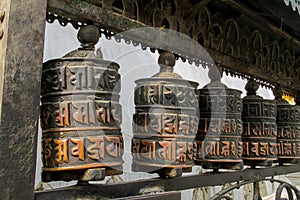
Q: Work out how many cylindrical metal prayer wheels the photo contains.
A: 5